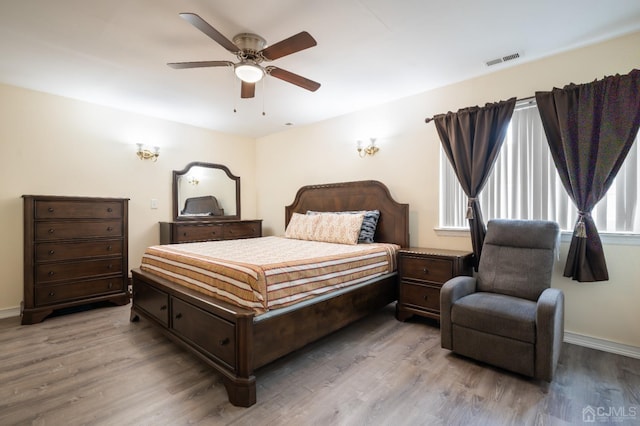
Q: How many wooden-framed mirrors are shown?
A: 1